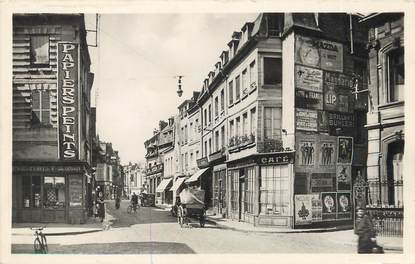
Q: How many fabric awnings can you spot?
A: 3